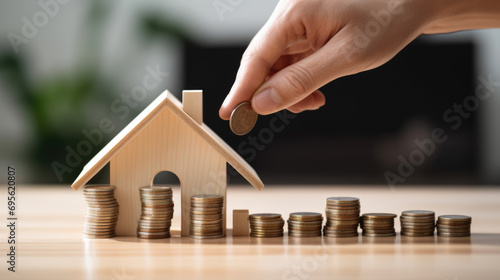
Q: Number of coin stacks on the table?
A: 9